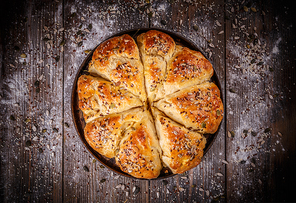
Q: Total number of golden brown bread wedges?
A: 8